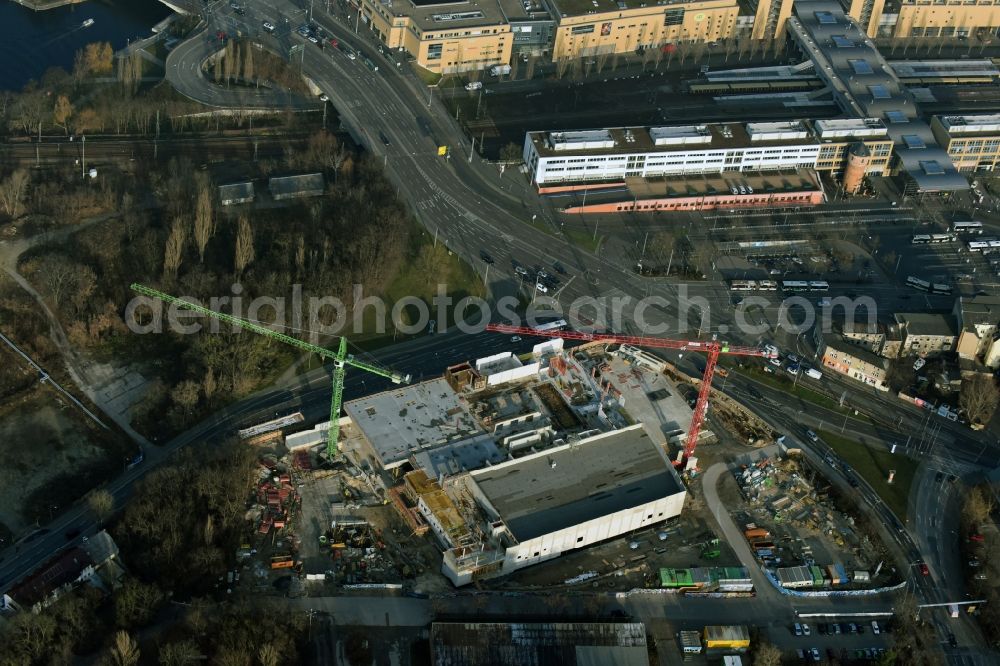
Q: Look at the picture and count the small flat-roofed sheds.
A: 2